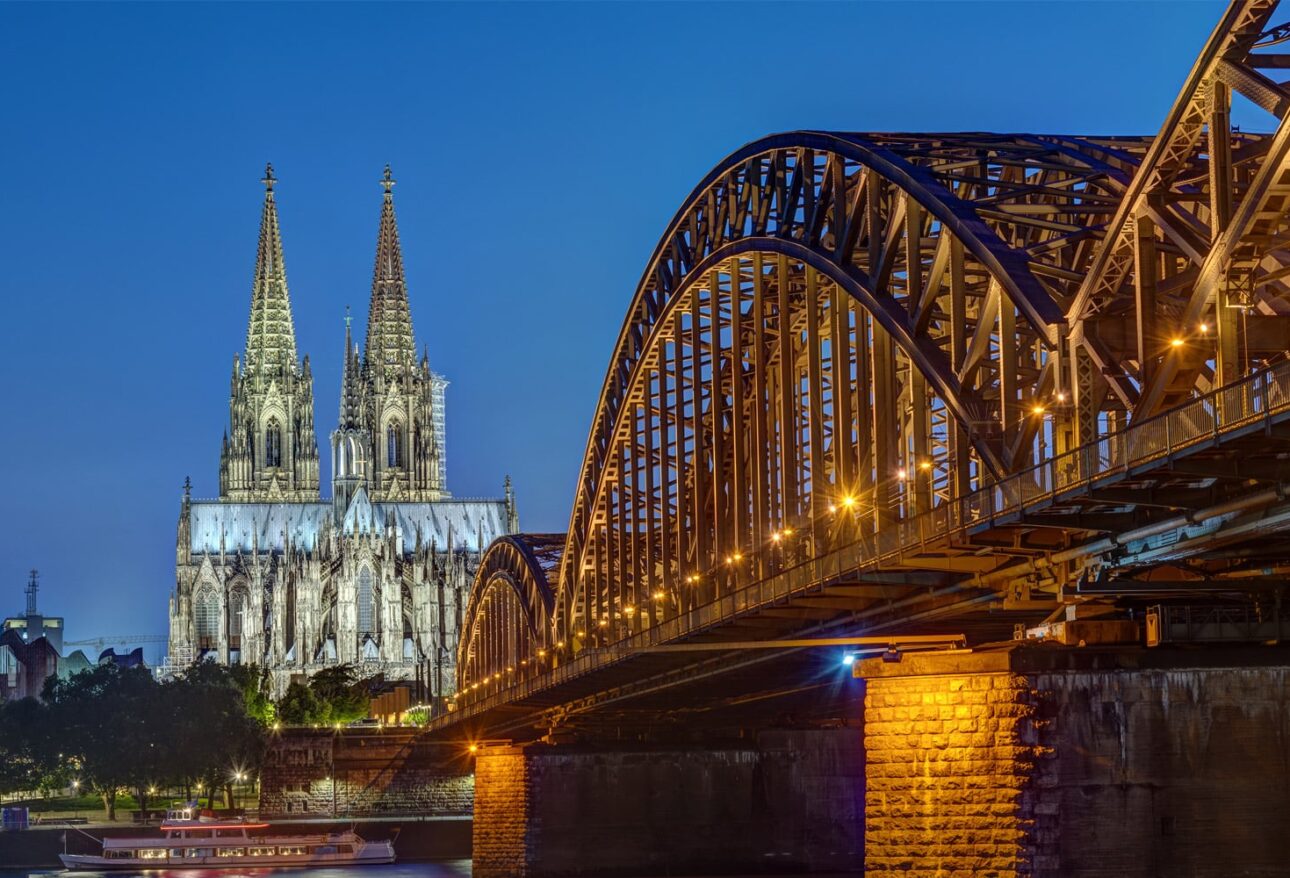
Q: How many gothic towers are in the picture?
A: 2